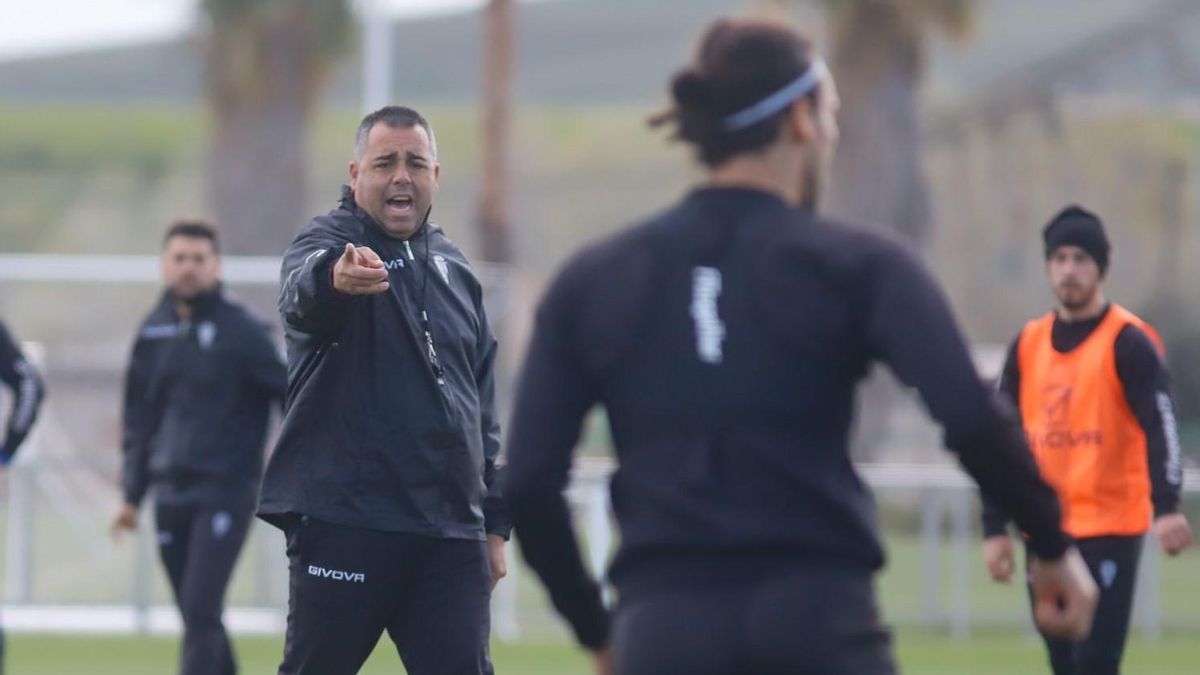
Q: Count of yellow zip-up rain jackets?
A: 0